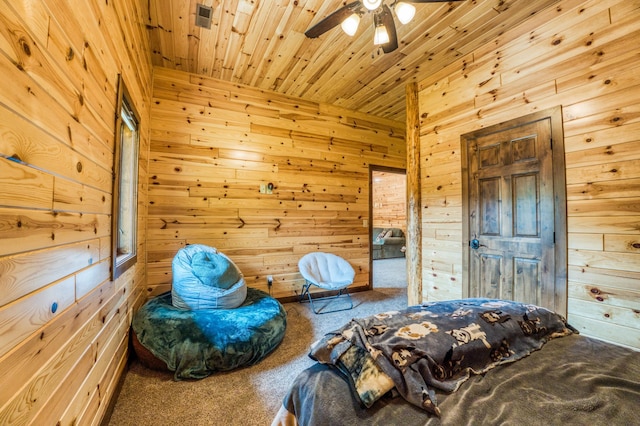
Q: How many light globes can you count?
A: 4